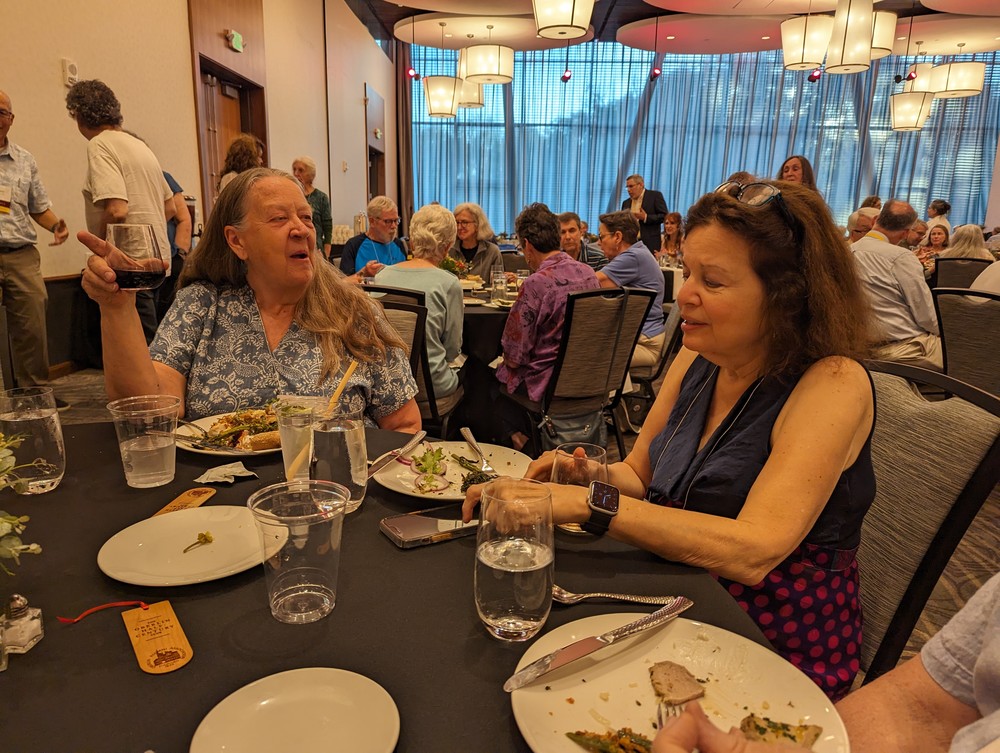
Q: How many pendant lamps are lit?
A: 10